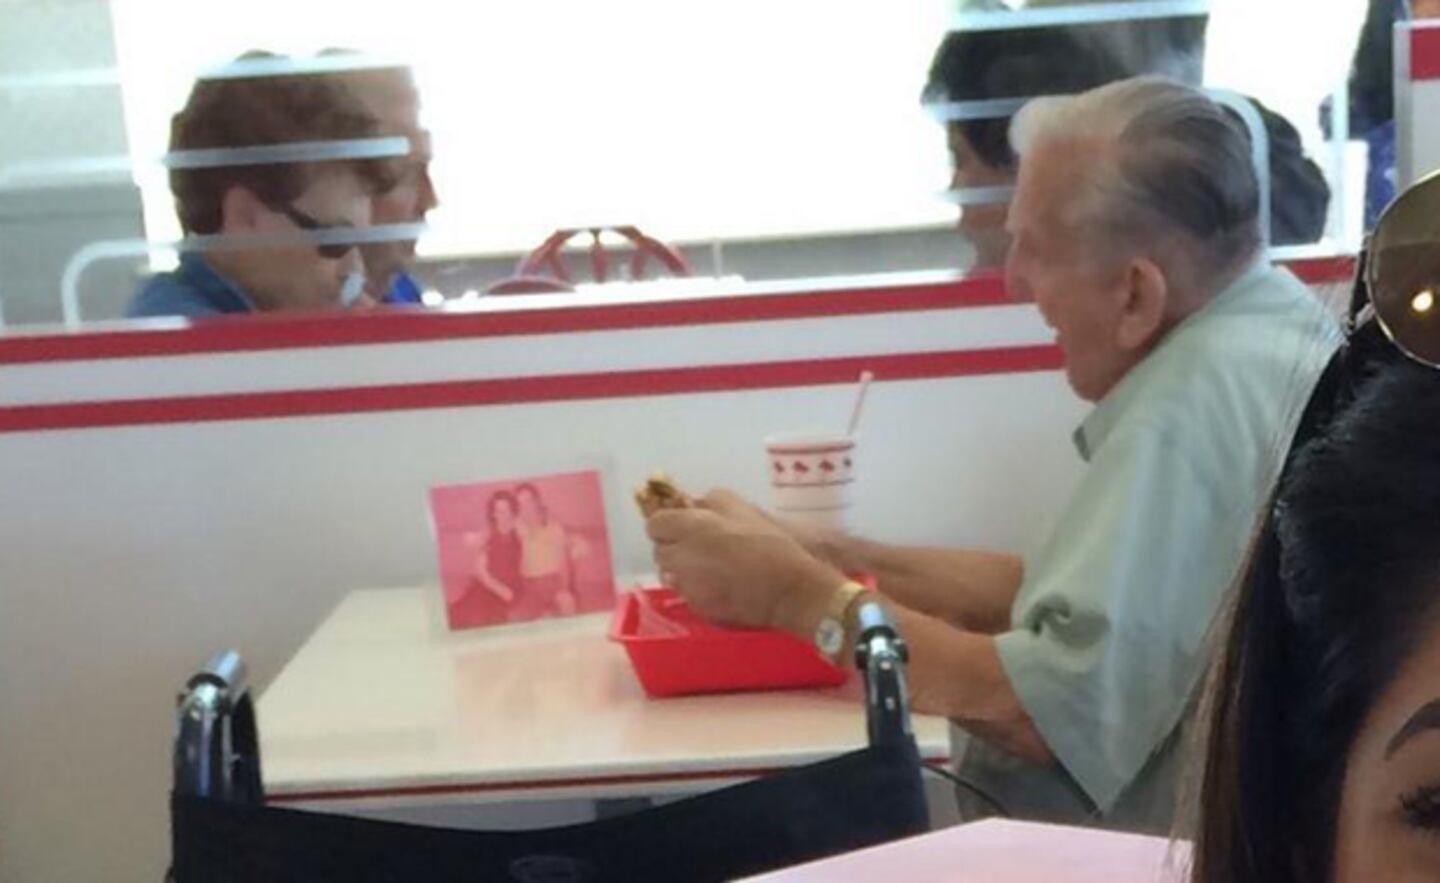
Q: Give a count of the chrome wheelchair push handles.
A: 2